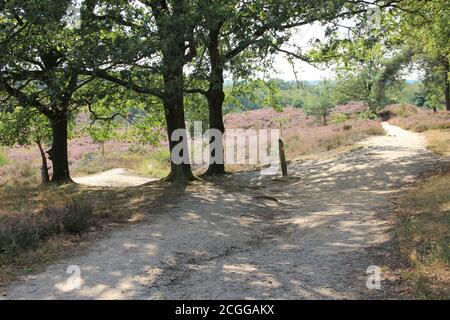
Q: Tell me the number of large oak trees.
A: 3